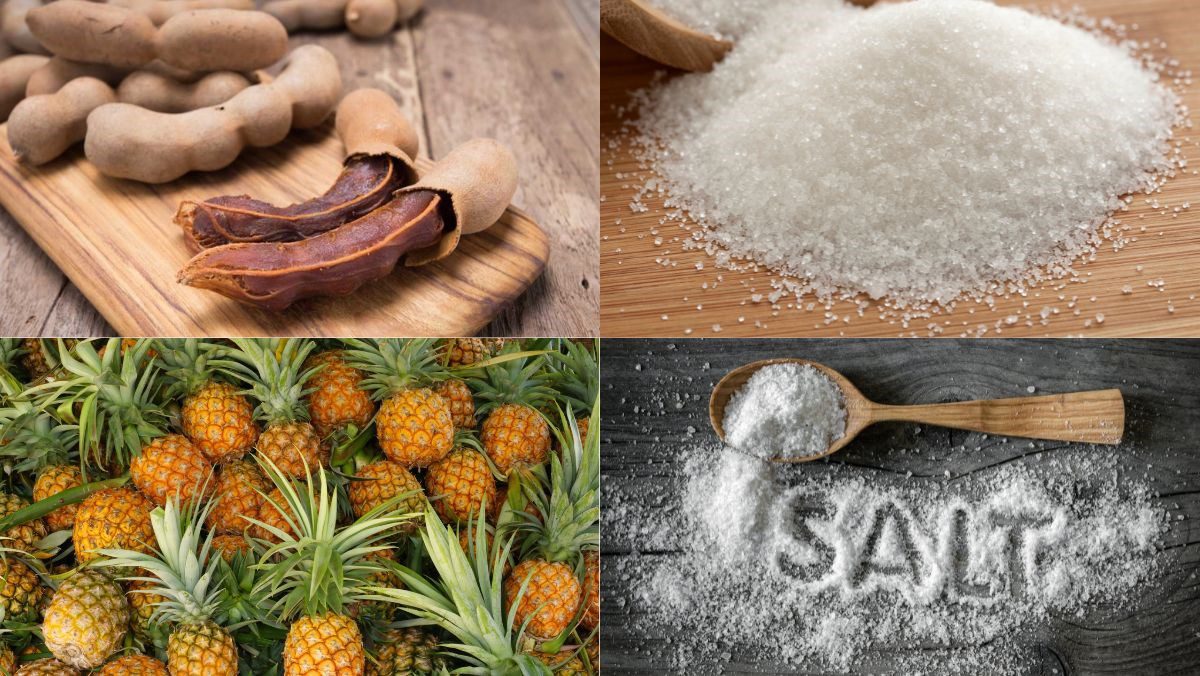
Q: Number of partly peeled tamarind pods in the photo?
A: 2